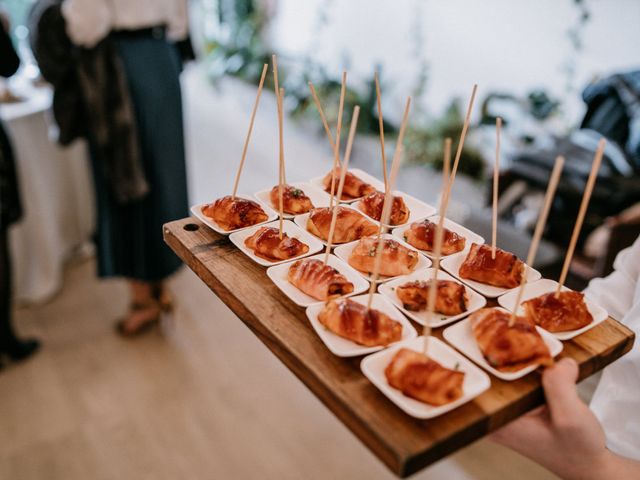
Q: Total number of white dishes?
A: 15